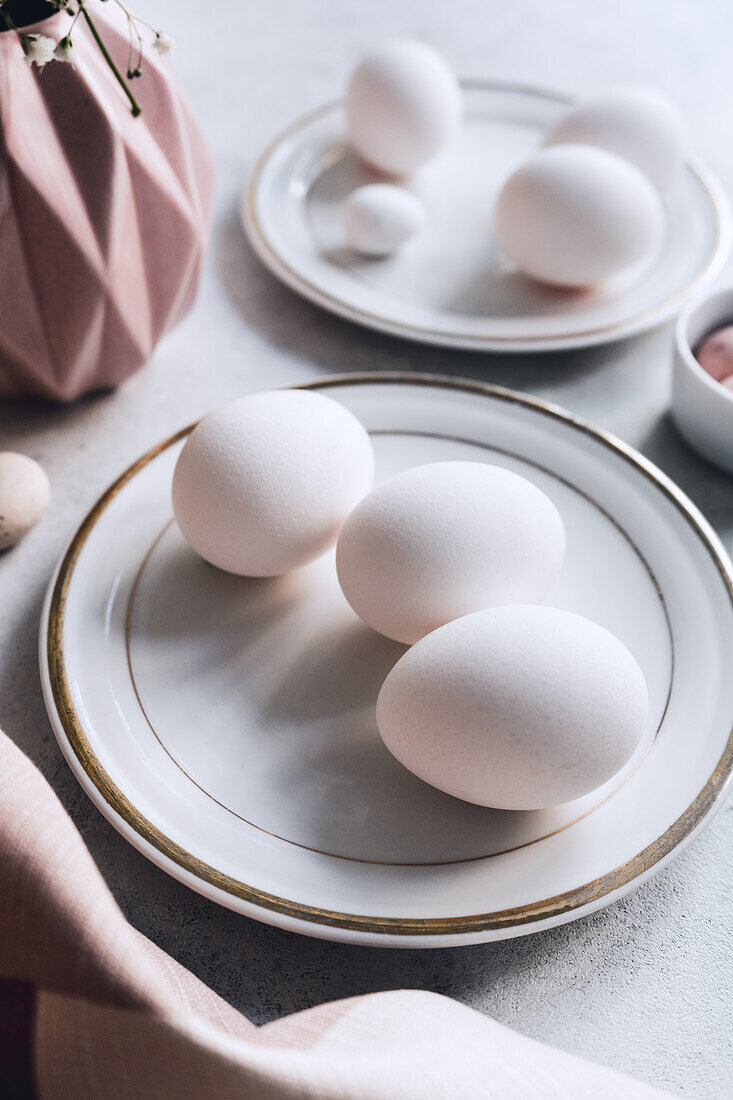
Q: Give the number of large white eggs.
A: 6